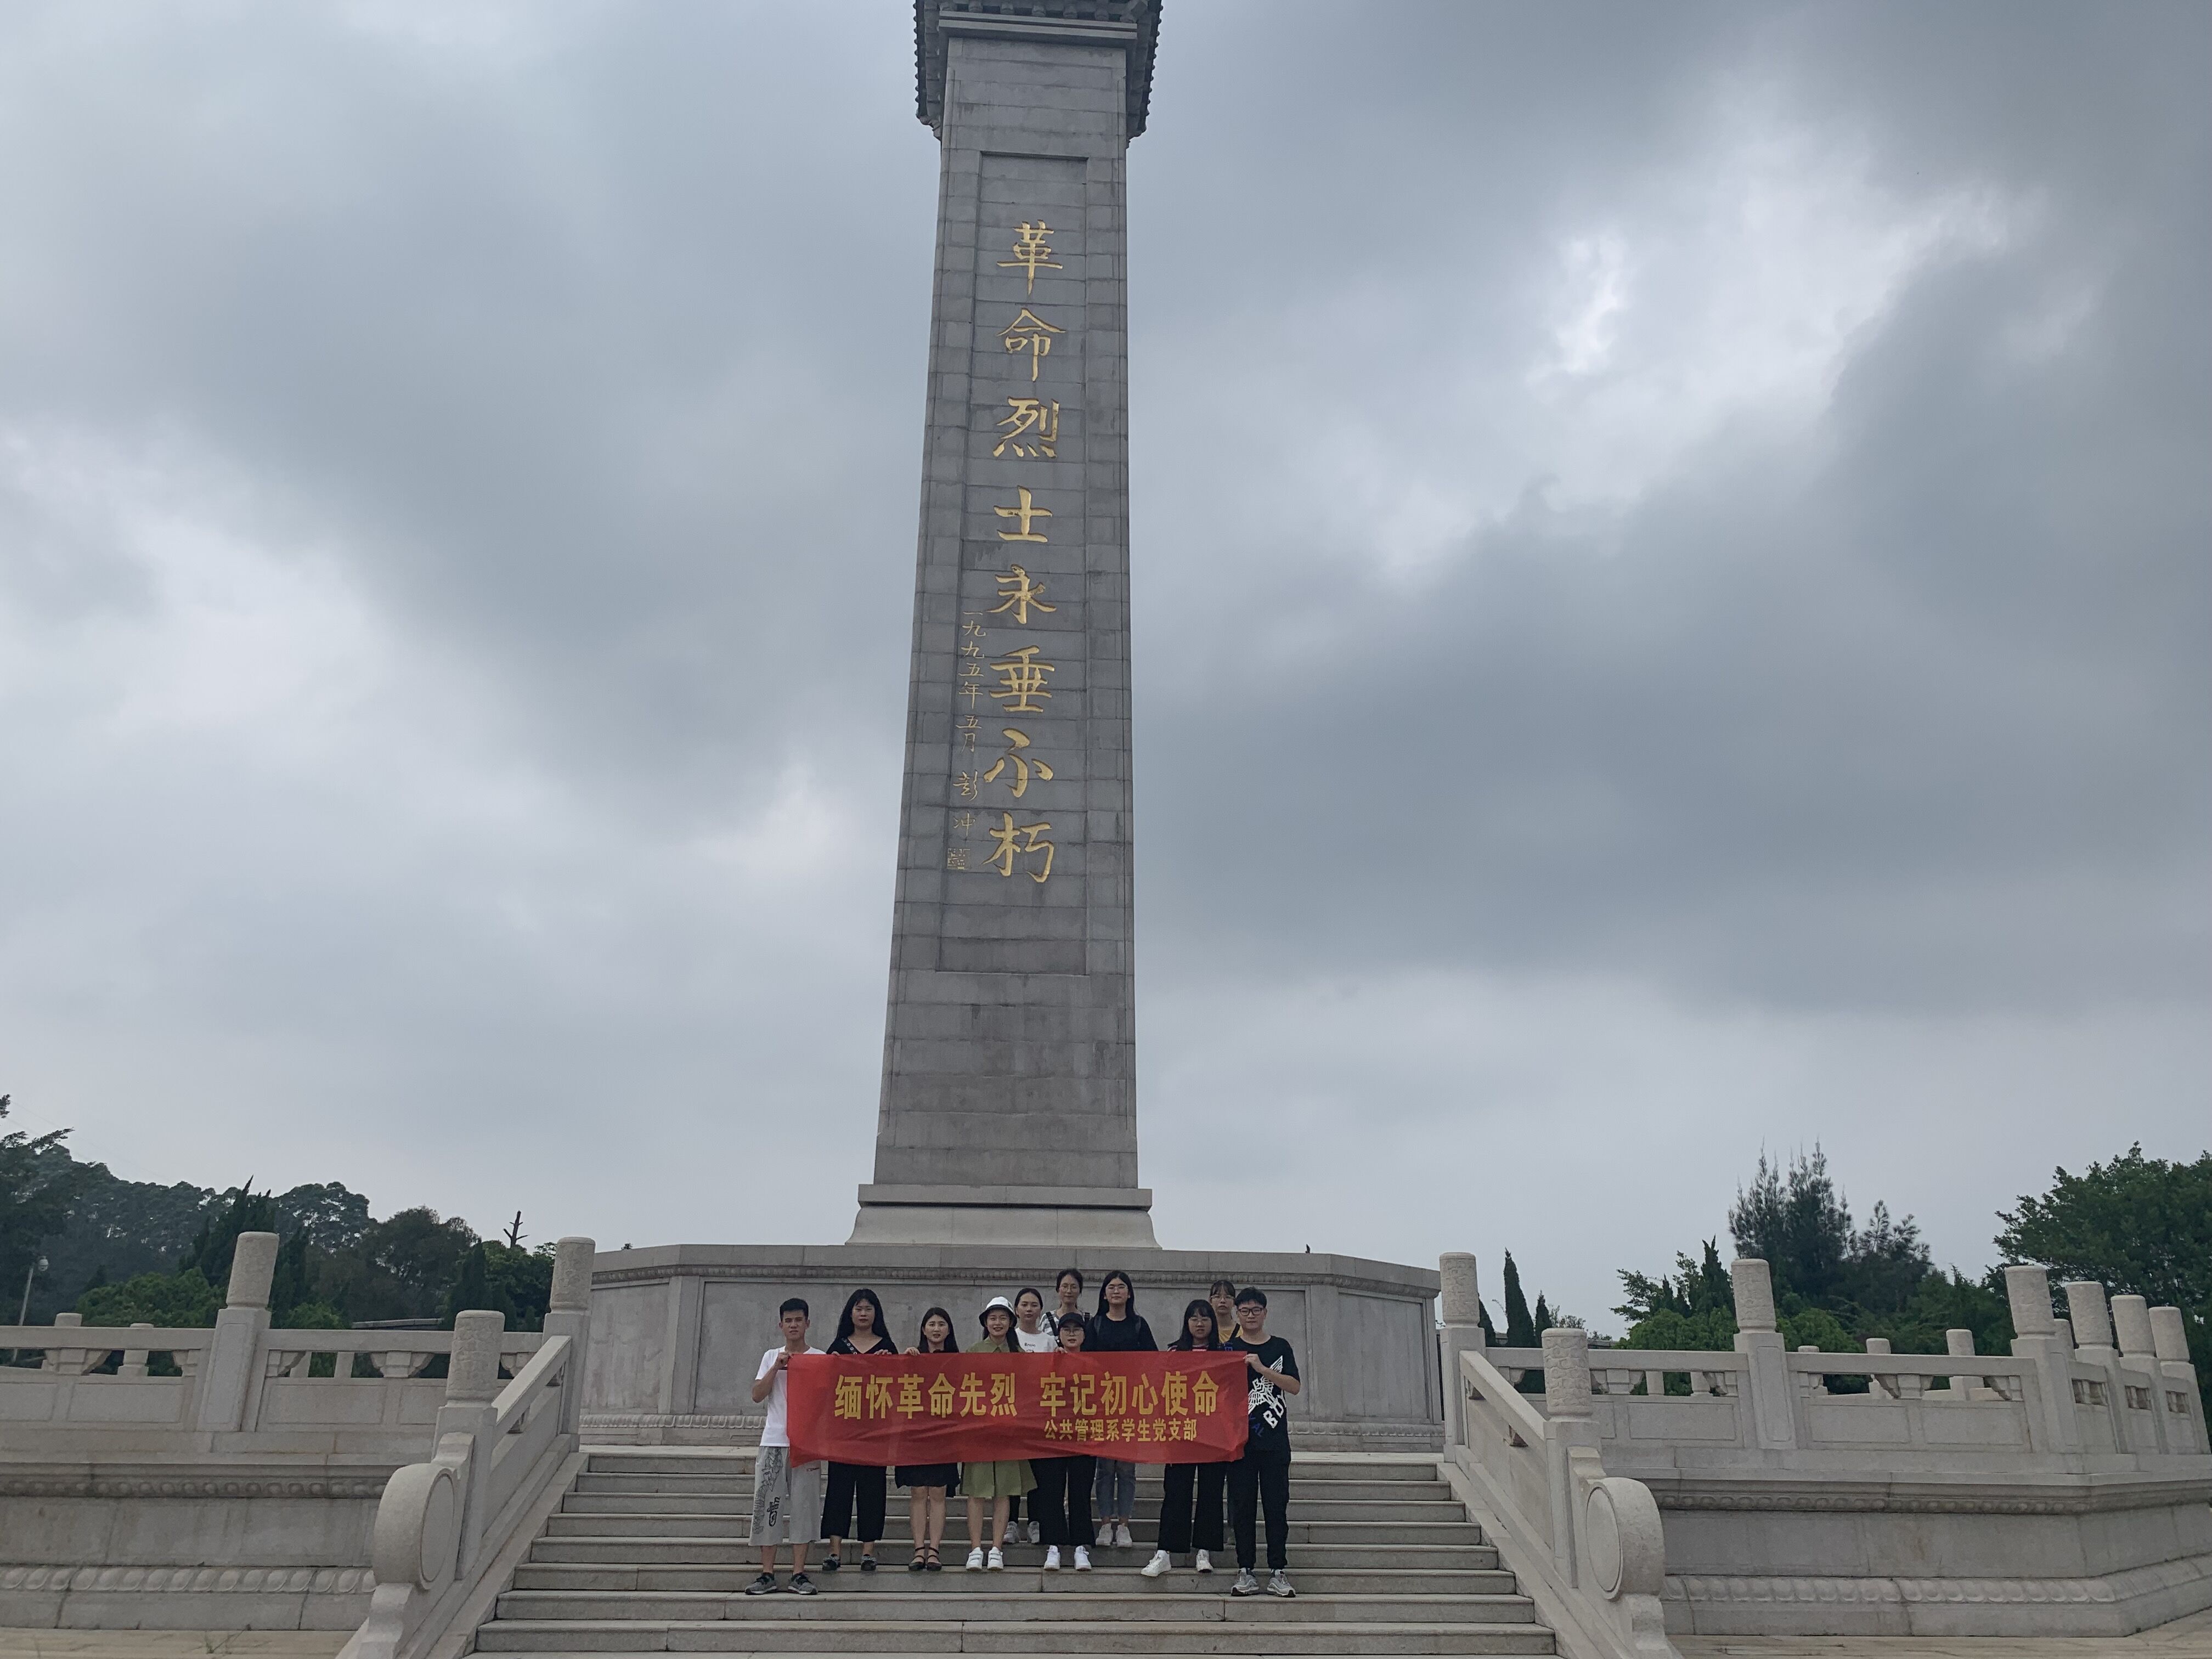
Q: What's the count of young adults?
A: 11